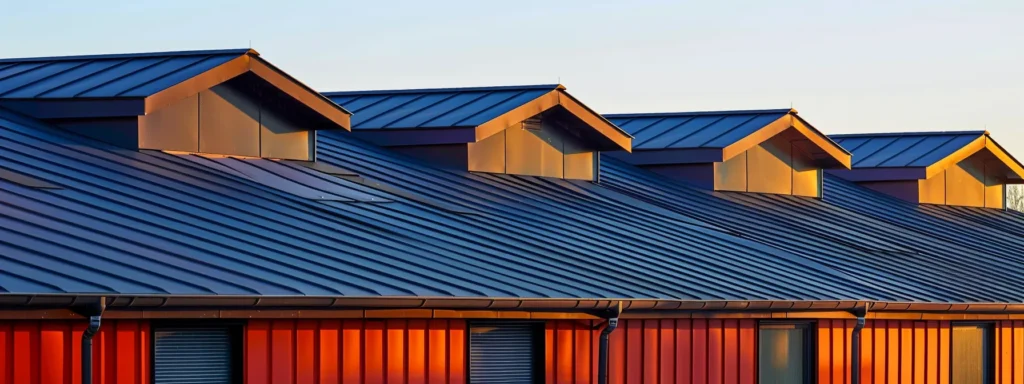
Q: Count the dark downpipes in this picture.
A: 3